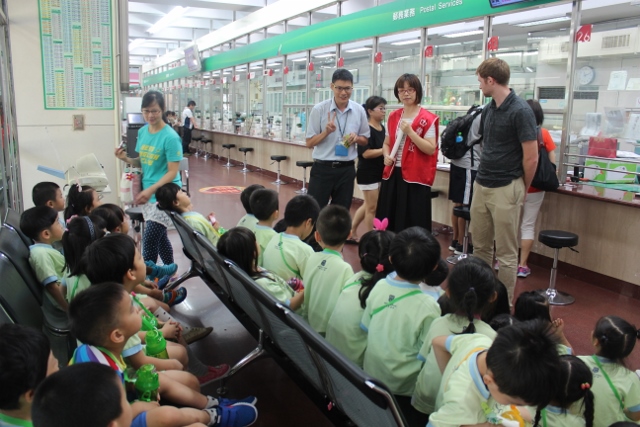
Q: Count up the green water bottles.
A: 3